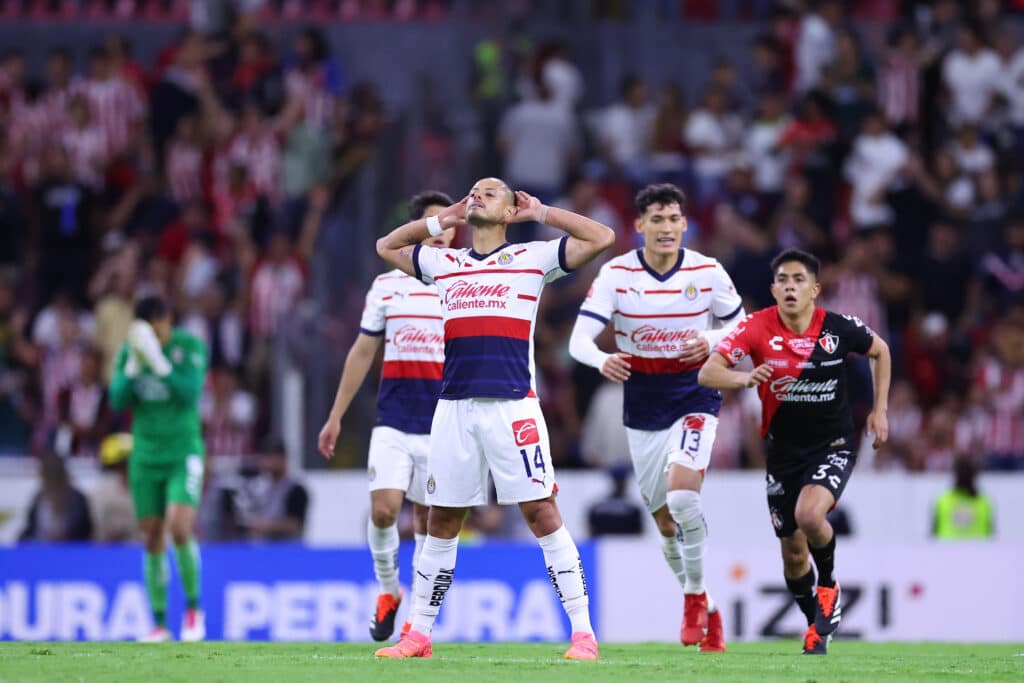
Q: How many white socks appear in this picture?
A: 6